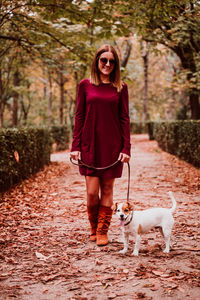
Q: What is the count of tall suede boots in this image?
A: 2